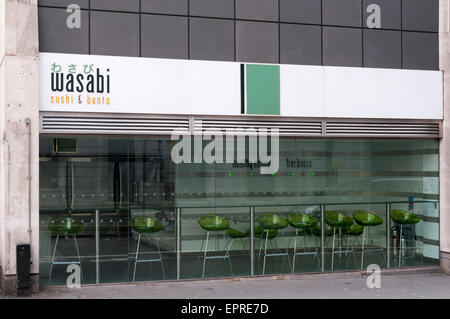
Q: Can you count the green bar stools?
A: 12